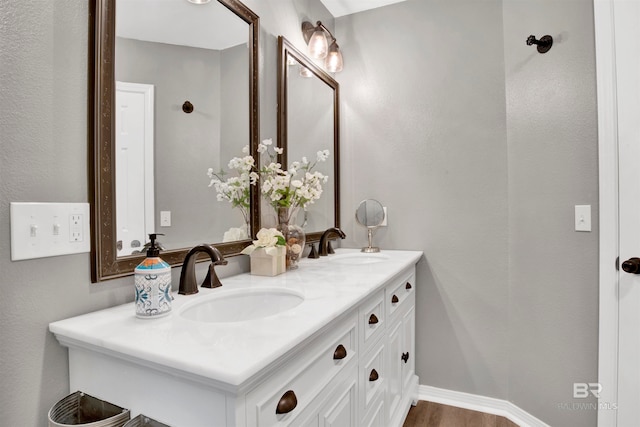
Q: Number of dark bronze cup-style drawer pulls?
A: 6